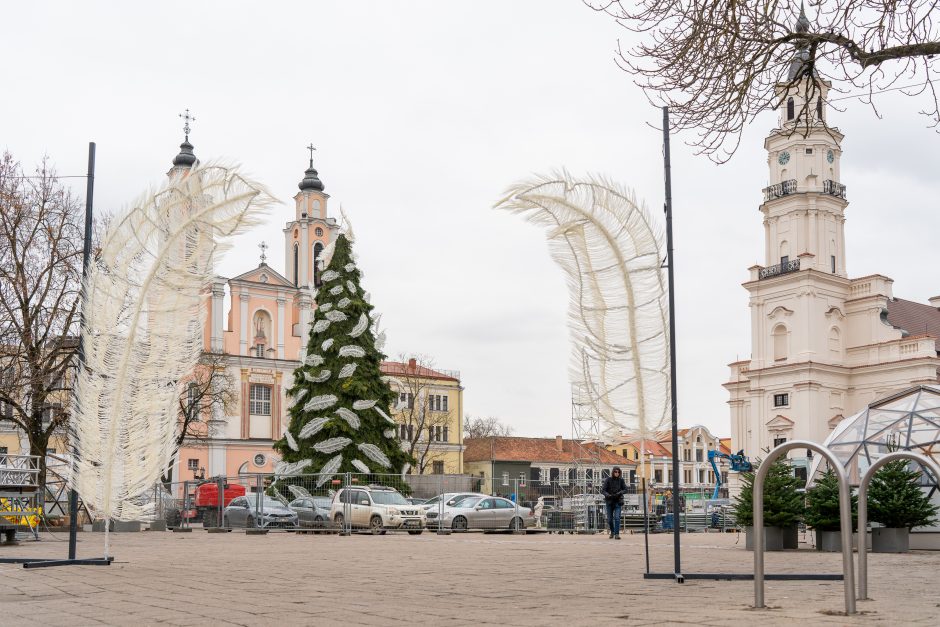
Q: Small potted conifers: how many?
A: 3